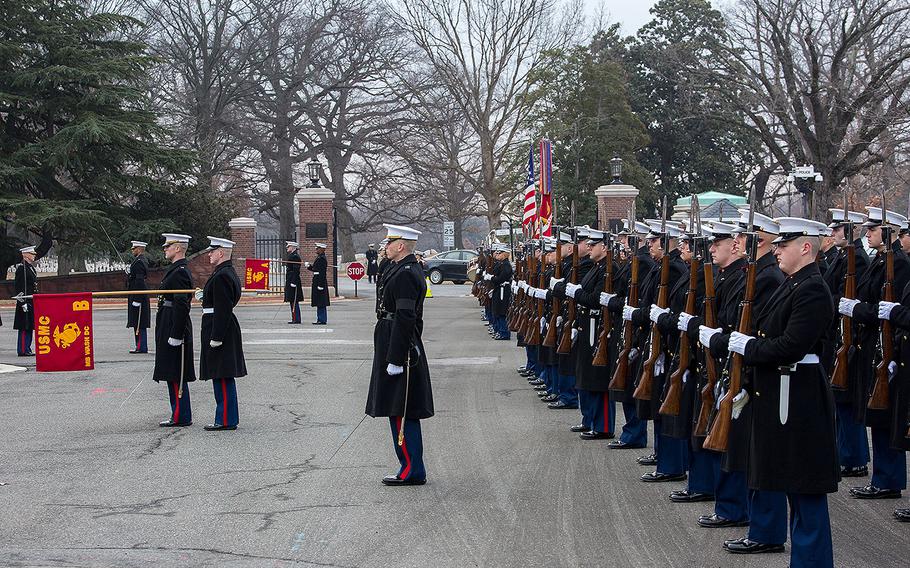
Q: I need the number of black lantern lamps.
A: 2